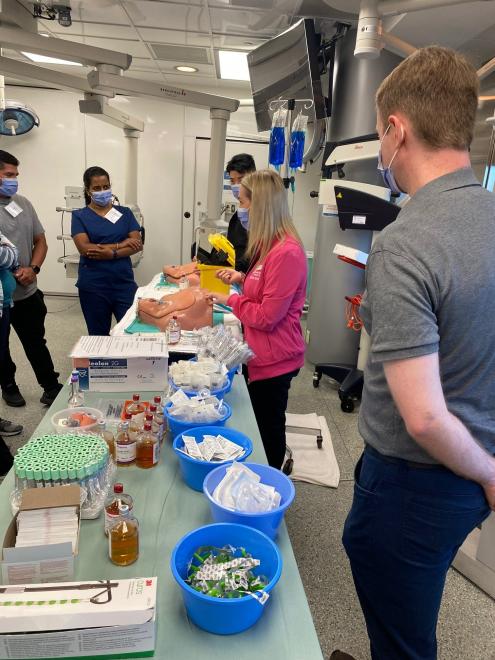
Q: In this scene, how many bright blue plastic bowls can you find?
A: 6